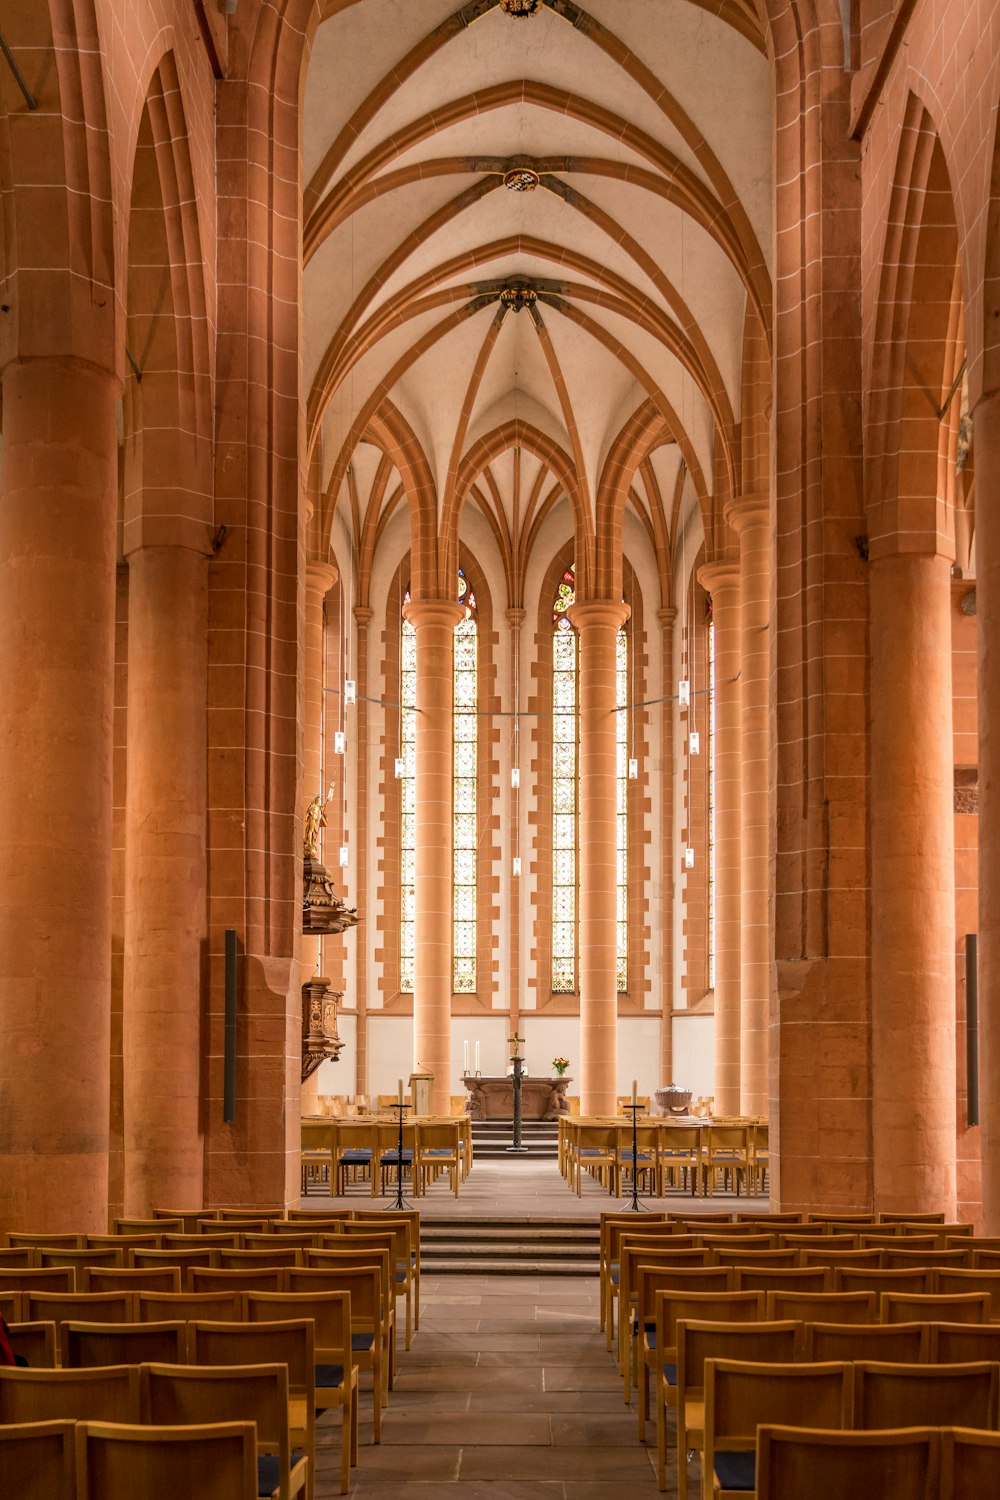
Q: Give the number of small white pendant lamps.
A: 10